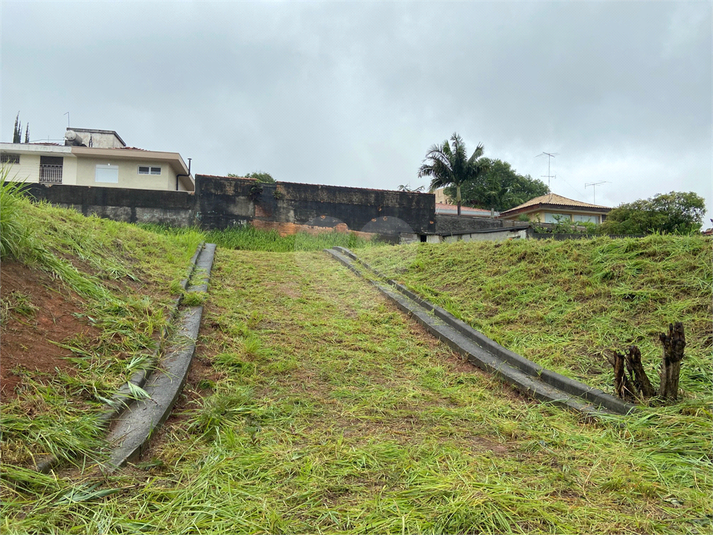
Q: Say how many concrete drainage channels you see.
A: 2